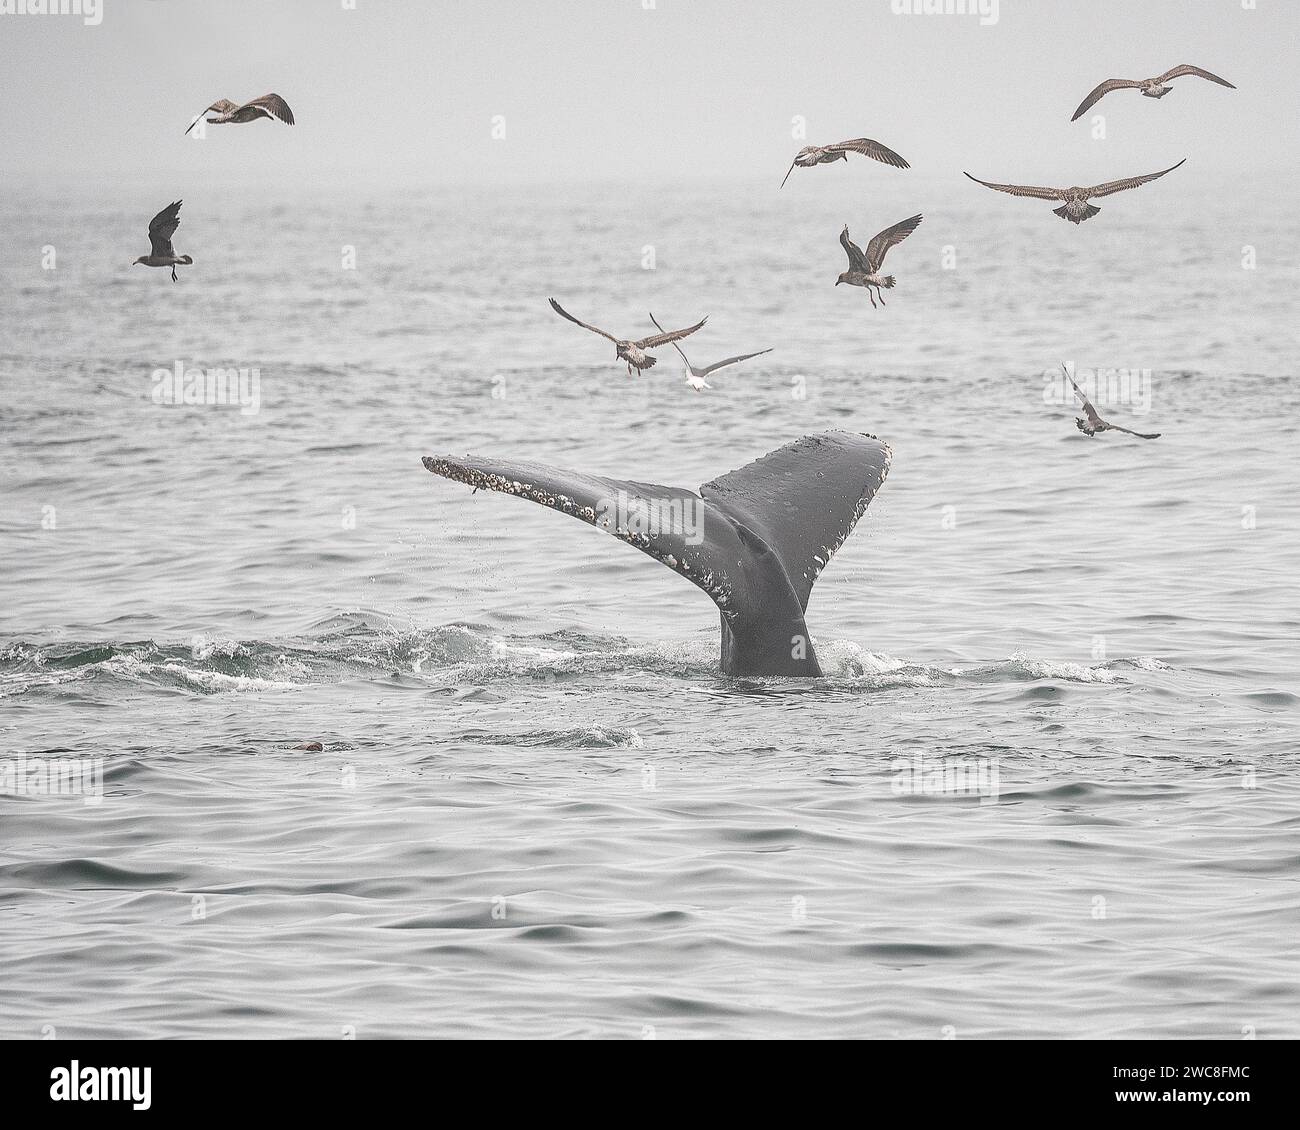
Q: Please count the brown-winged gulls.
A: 8